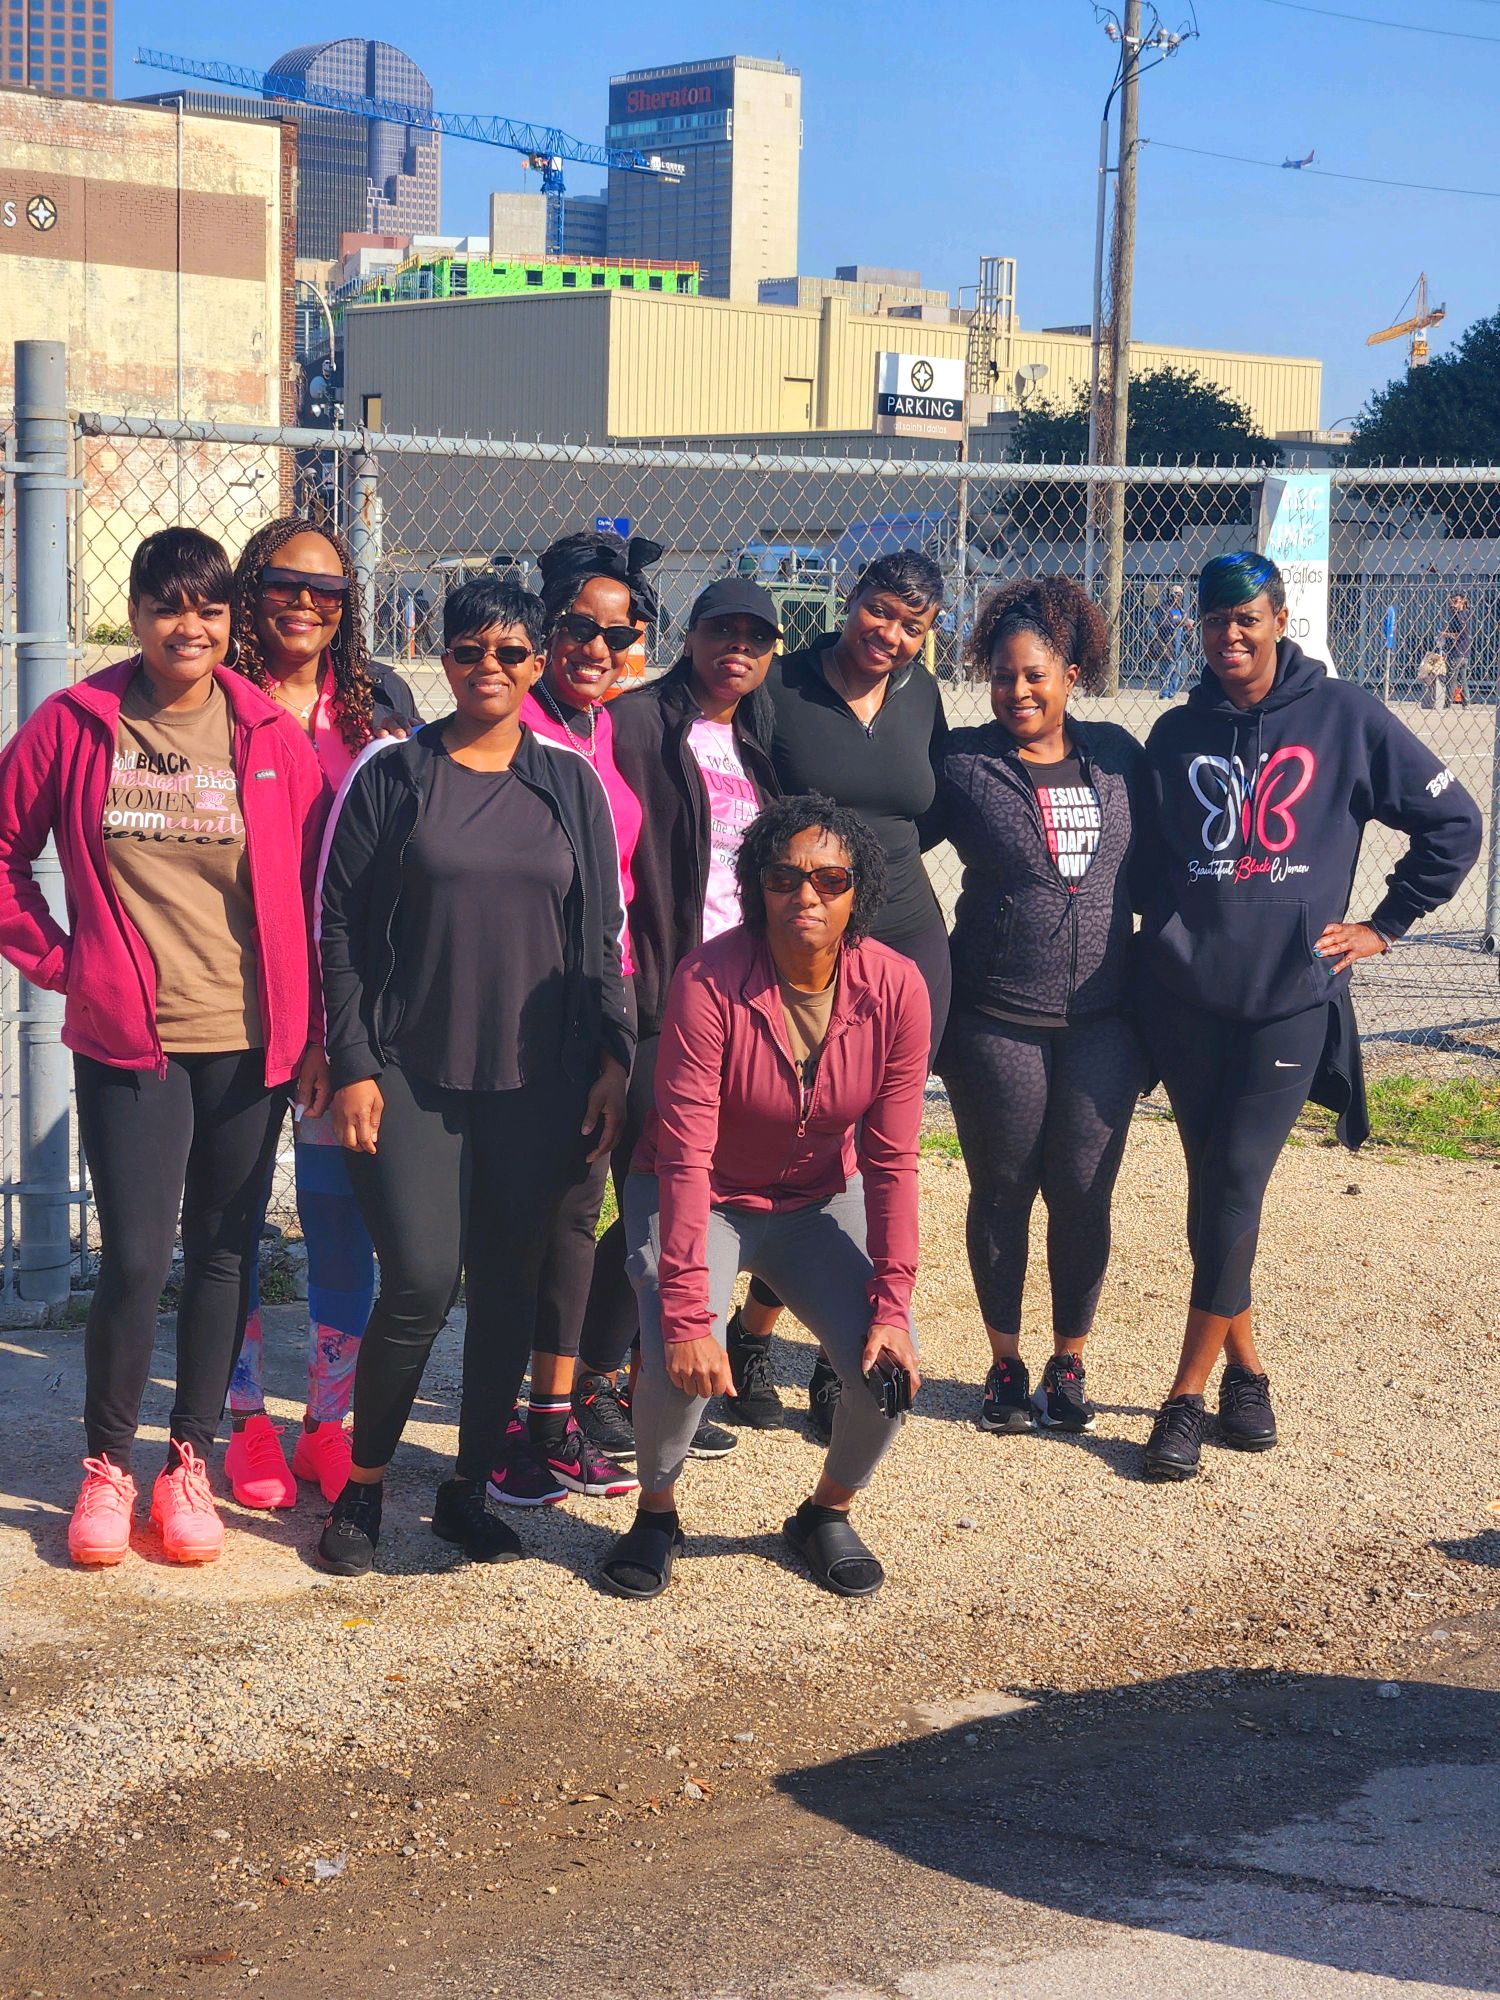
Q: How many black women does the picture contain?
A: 9